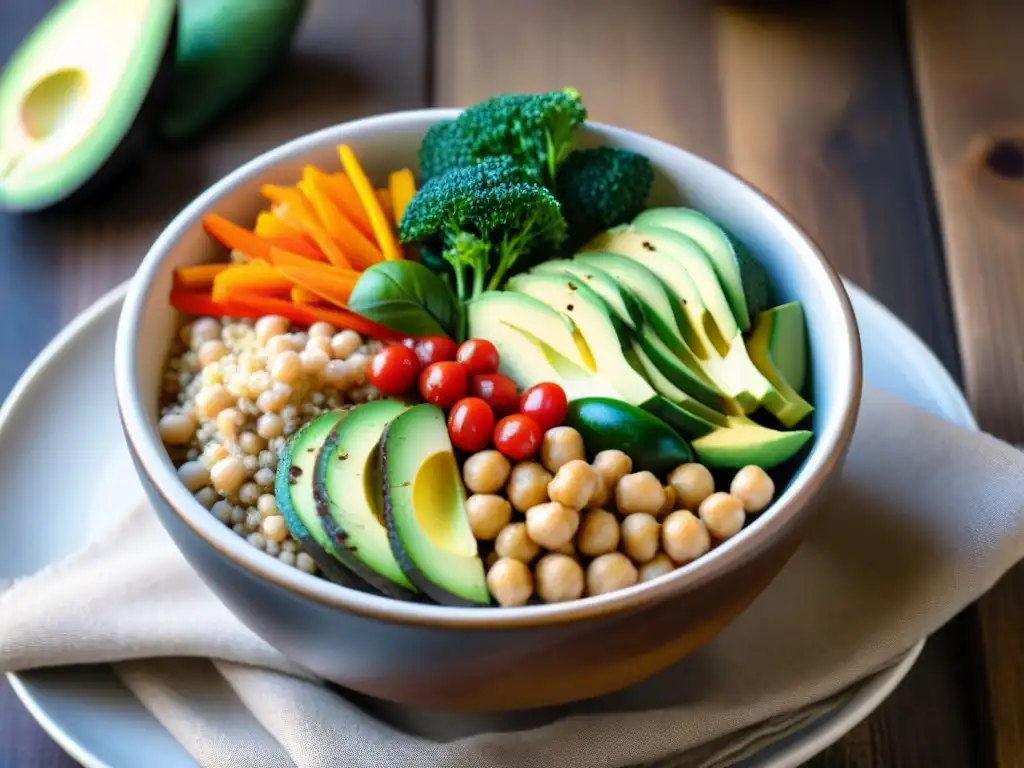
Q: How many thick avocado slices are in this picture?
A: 3